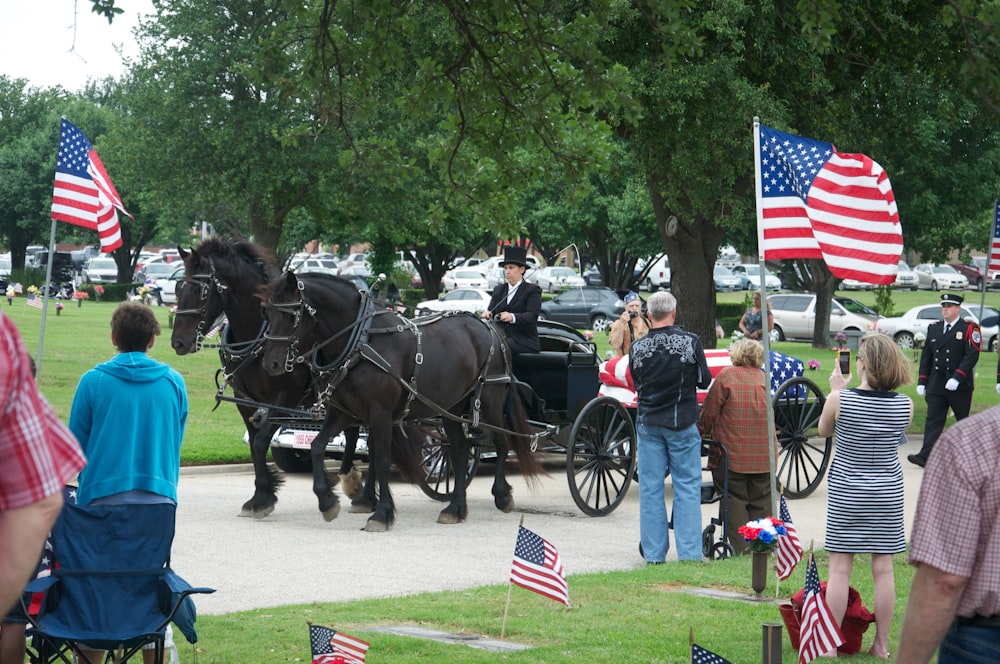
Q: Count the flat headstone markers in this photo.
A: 2